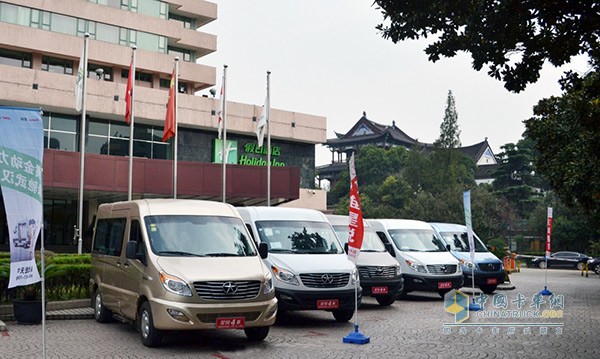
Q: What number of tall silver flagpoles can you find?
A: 5